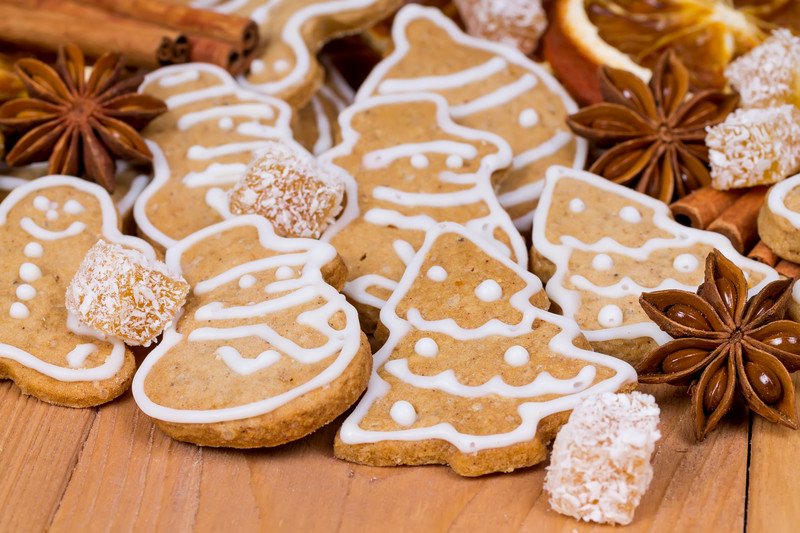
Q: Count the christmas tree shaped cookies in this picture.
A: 2